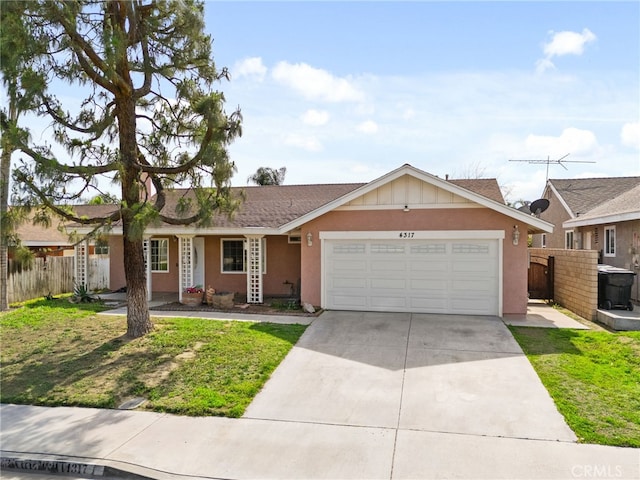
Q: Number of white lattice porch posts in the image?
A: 4